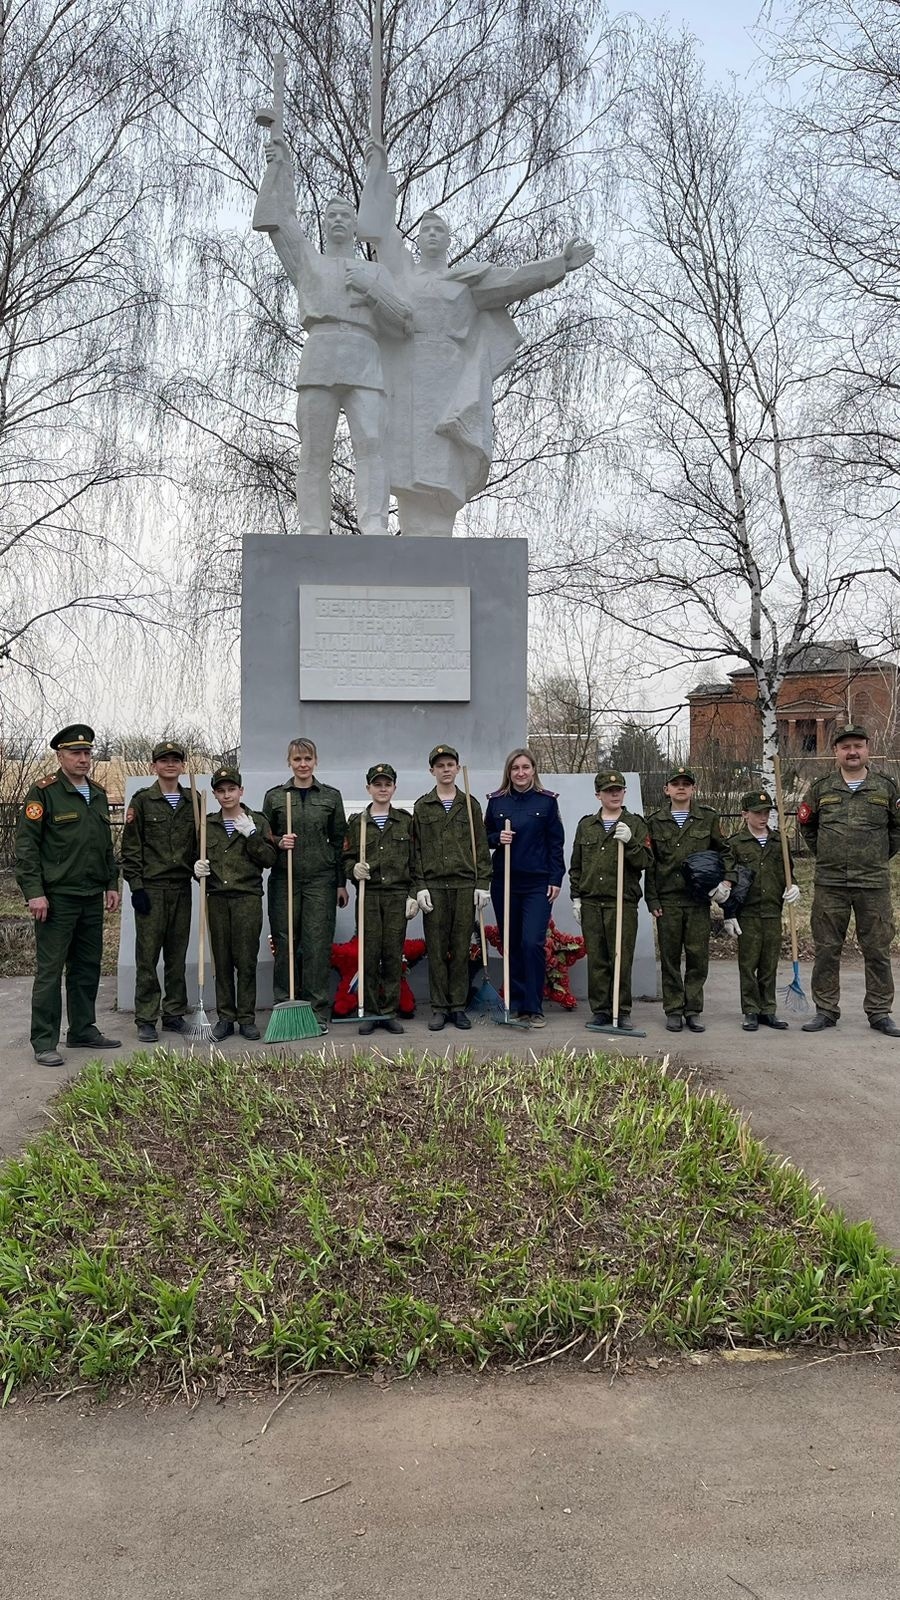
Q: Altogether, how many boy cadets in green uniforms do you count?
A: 7